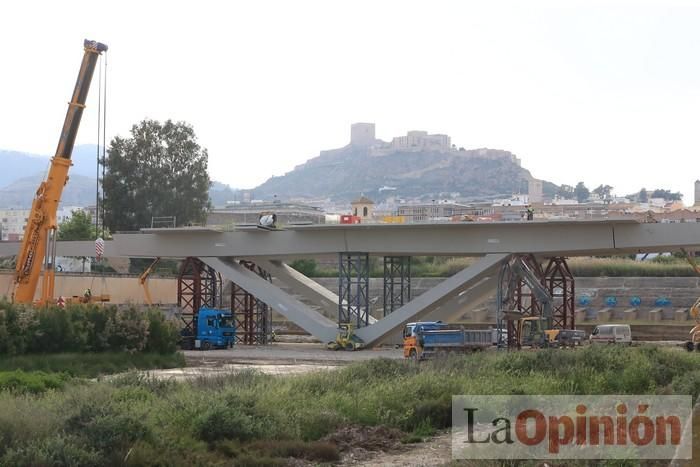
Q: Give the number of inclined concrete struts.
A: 4